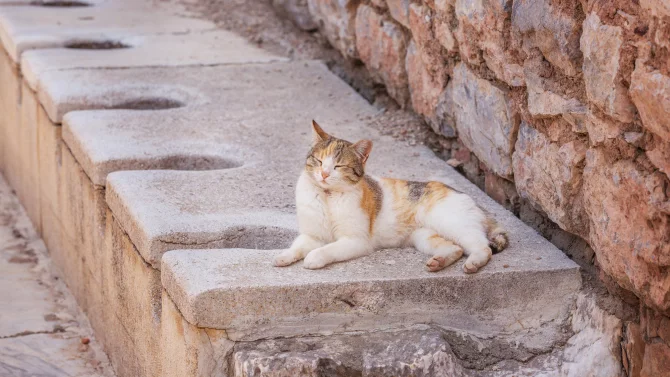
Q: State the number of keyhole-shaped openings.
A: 5